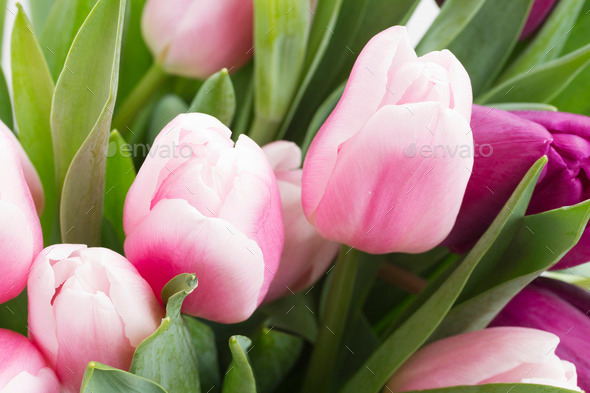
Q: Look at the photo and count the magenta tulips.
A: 3